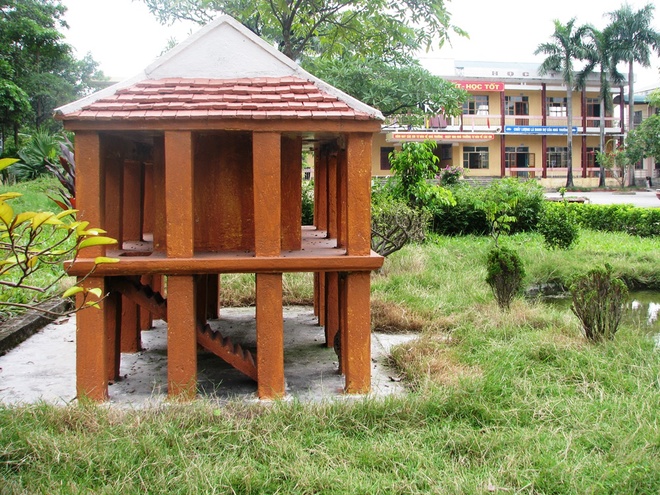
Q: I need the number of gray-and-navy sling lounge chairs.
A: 0